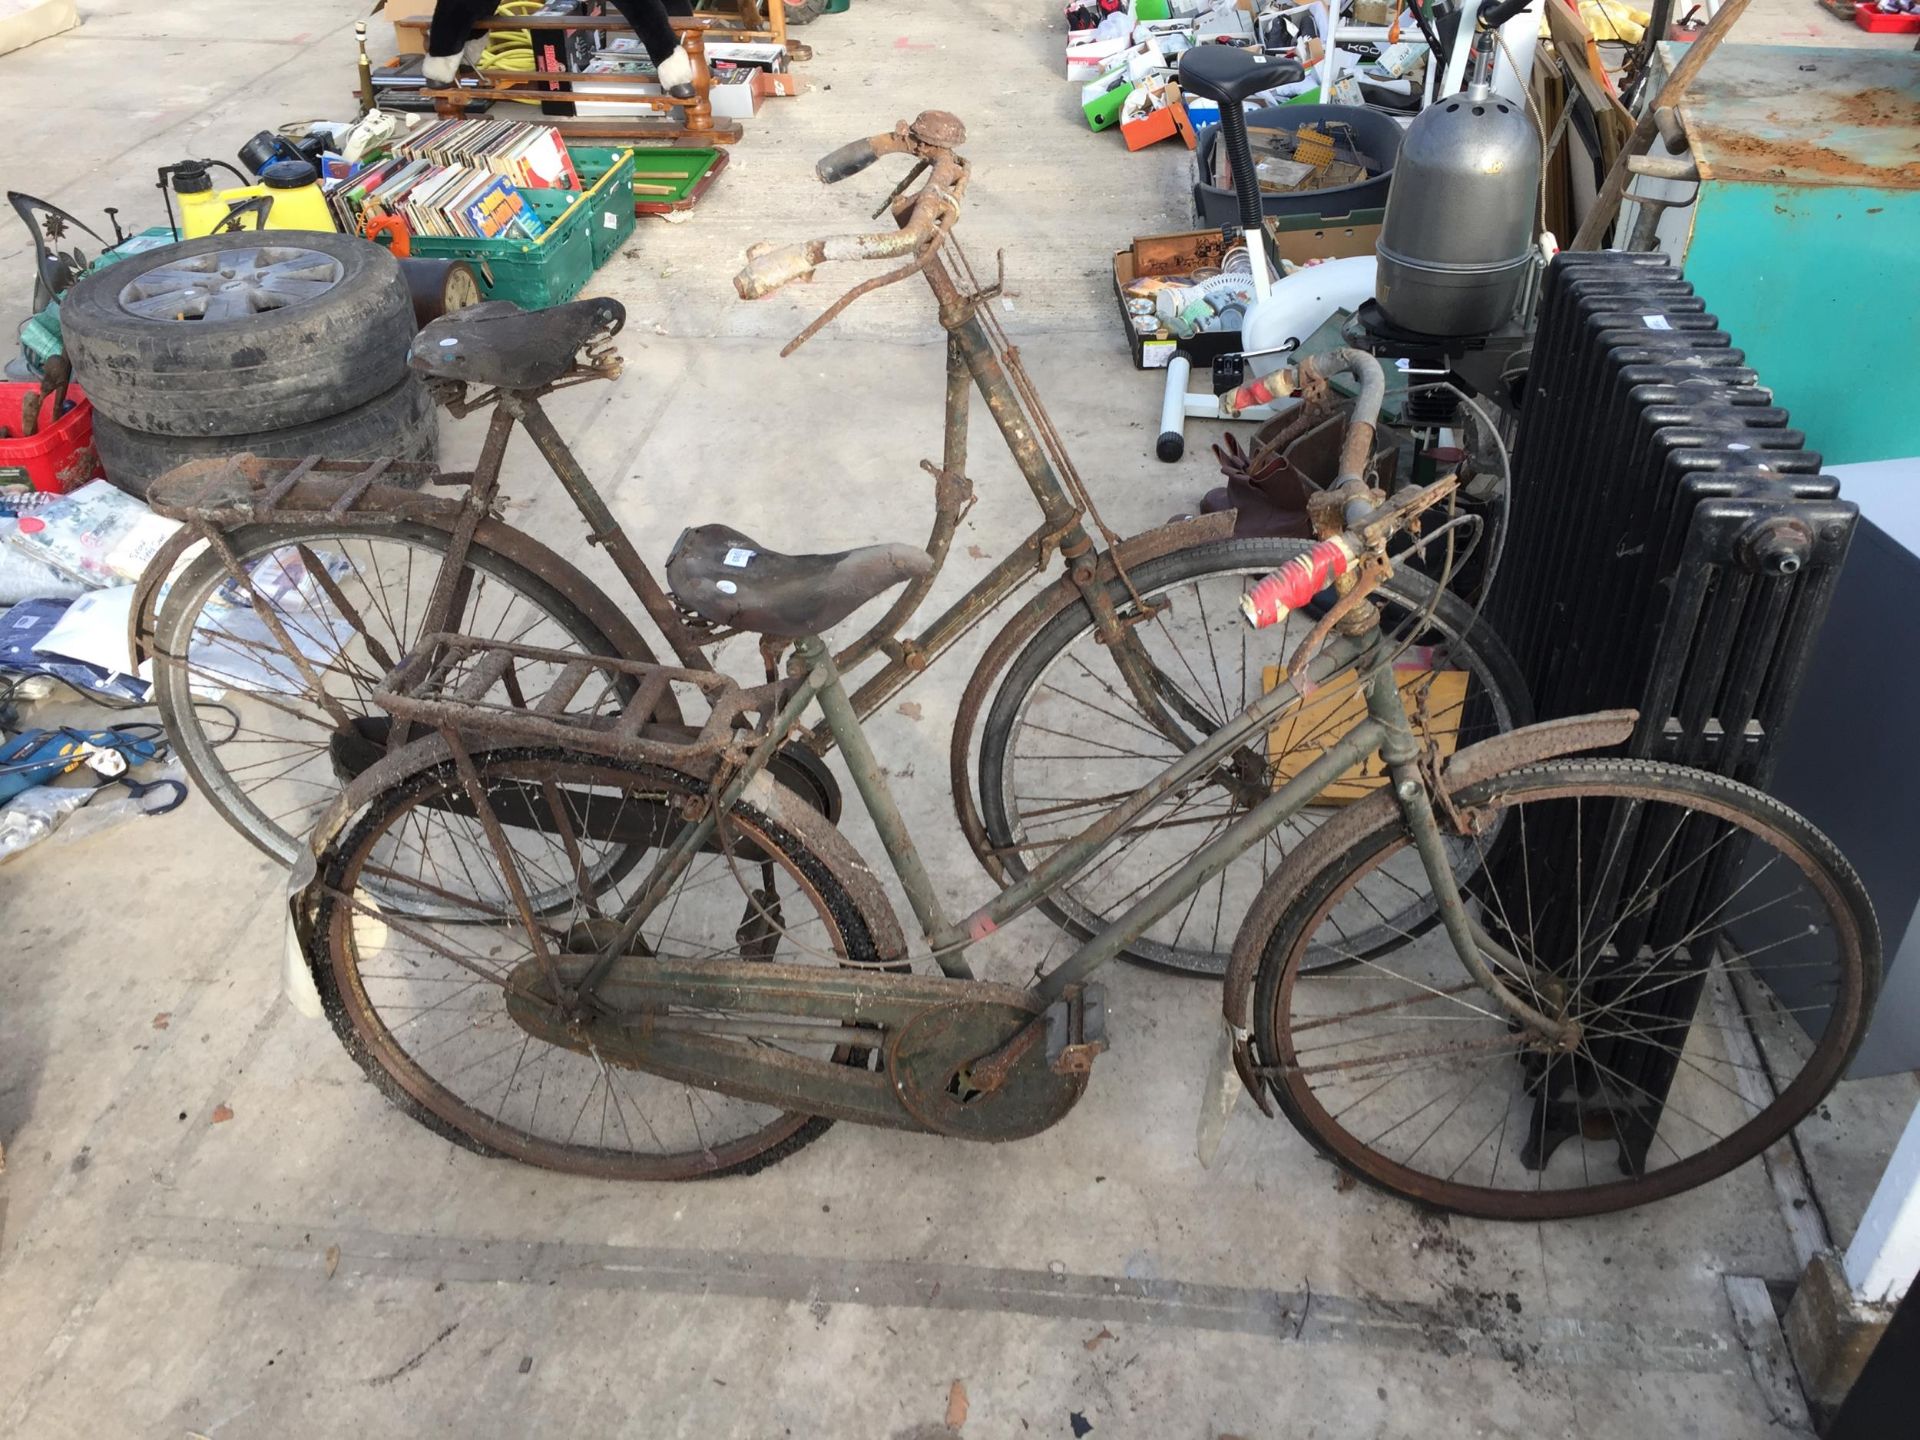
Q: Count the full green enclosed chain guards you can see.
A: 1